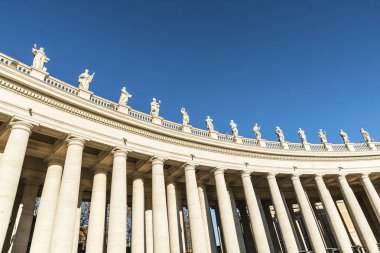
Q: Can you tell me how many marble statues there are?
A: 13